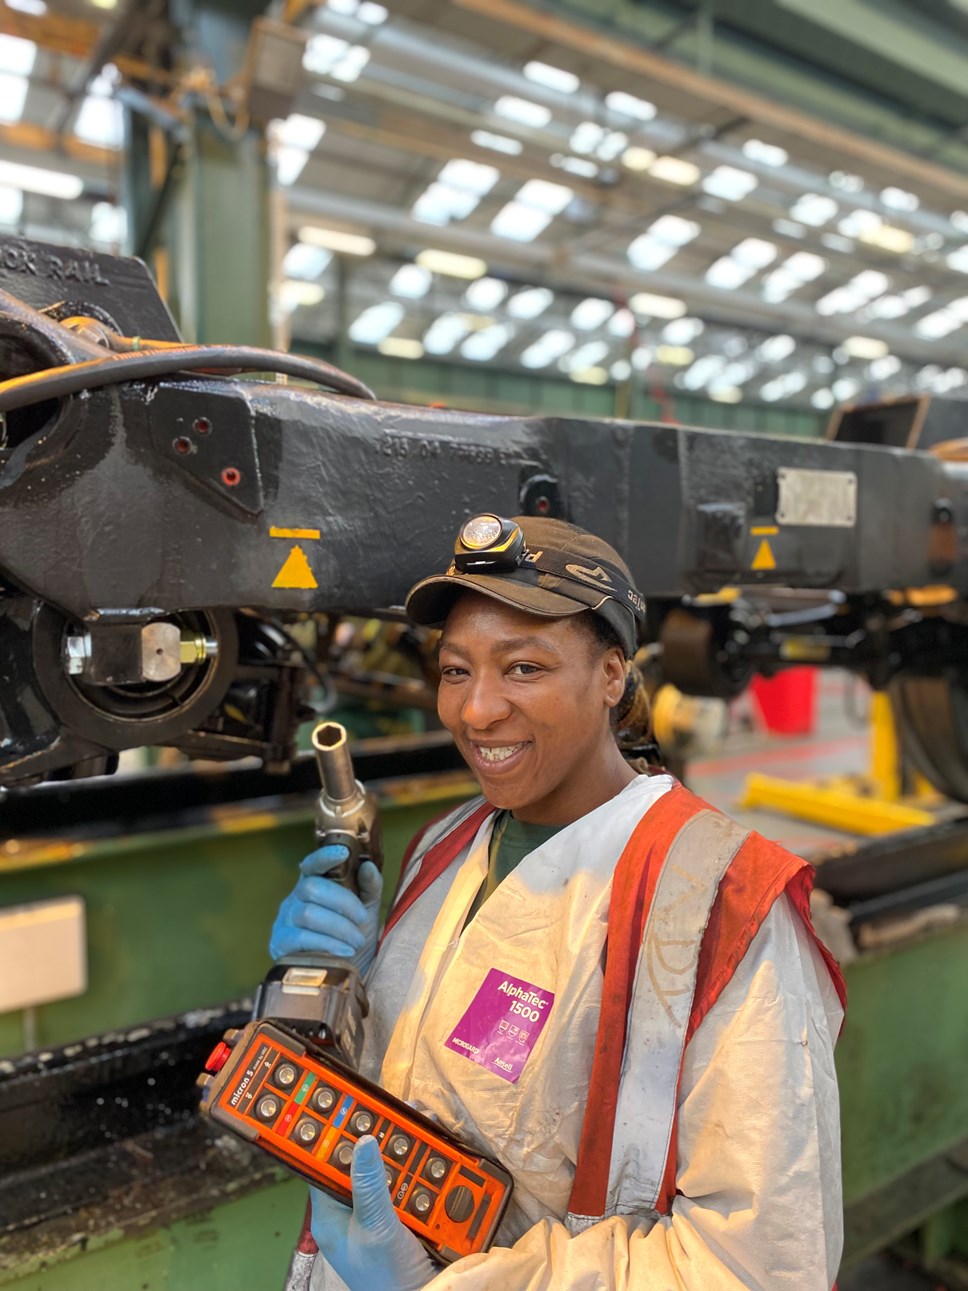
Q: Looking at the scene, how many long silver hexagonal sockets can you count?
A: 1